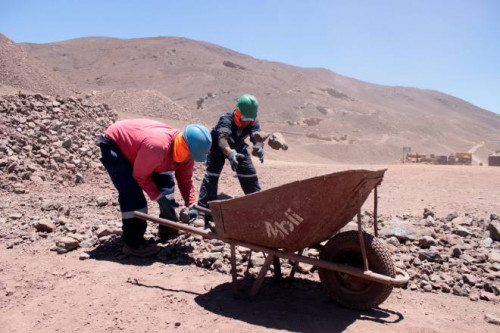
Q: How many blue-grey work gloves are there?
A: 4